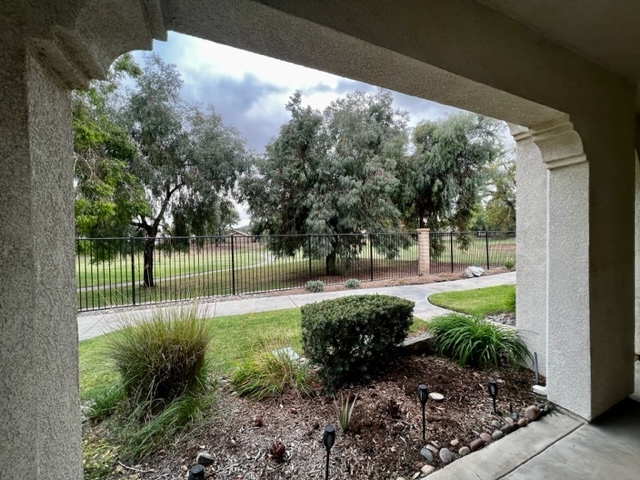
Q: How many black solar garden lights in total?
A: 4